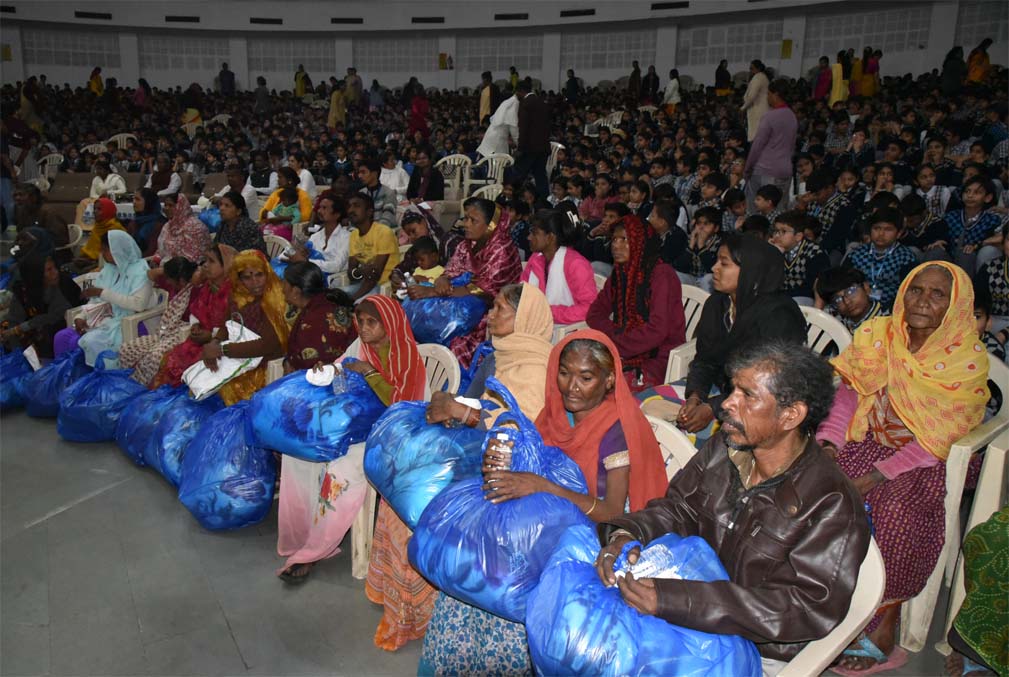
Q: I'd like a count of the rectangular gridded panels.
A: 9